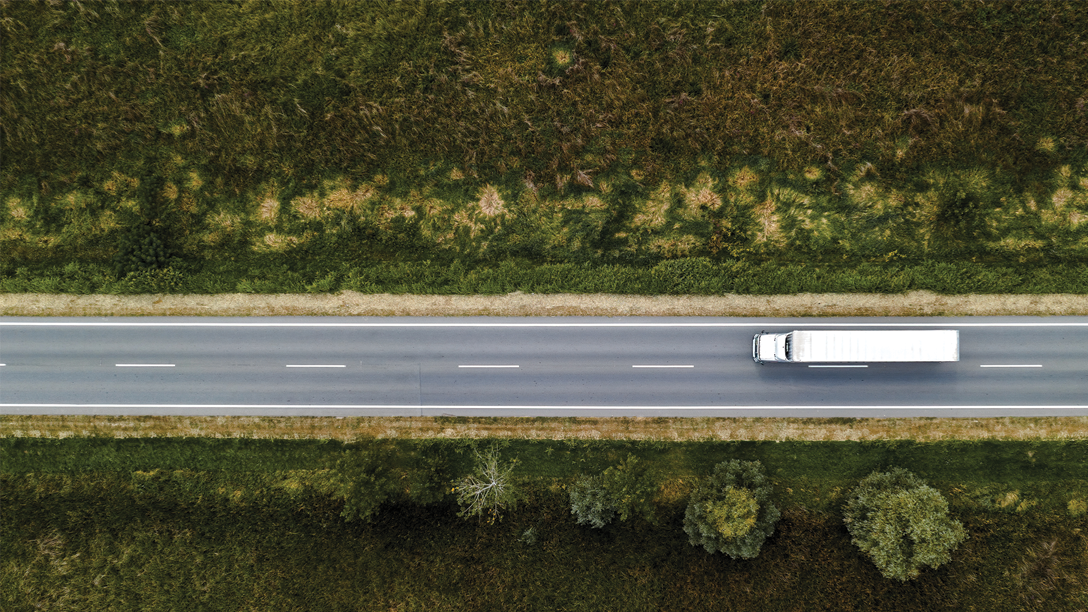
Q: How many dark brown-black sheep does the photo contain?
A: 0